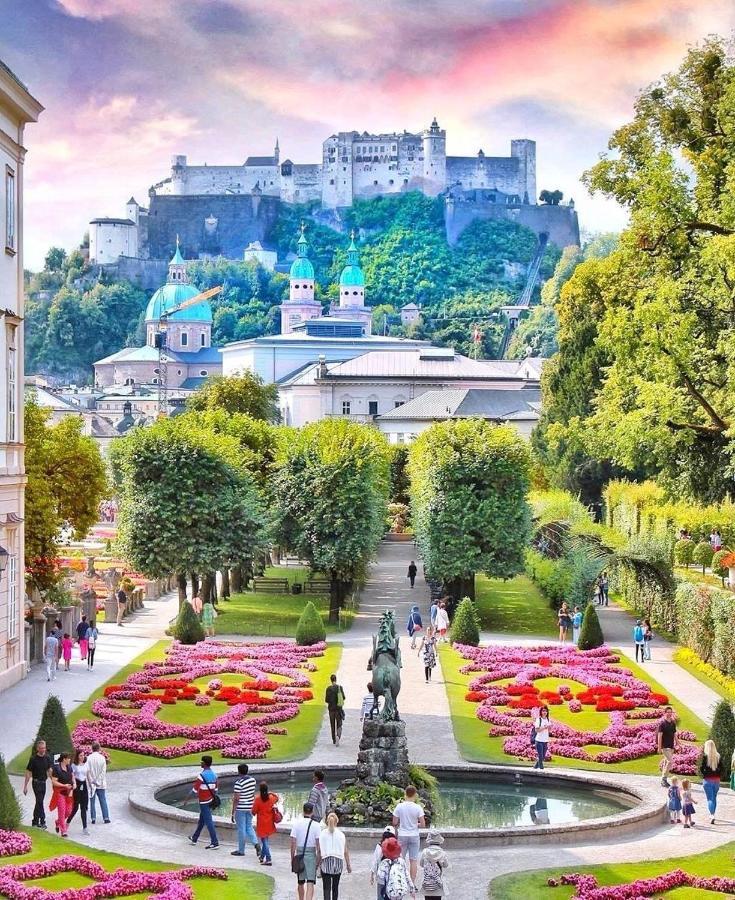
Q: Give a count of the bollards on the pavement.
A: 0